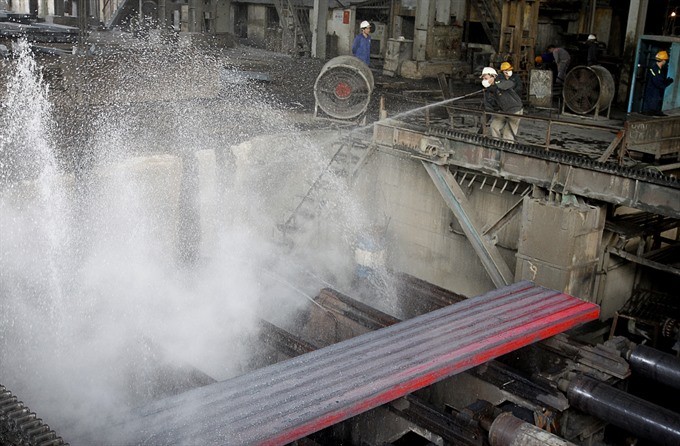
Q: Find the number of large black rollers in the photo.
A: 2